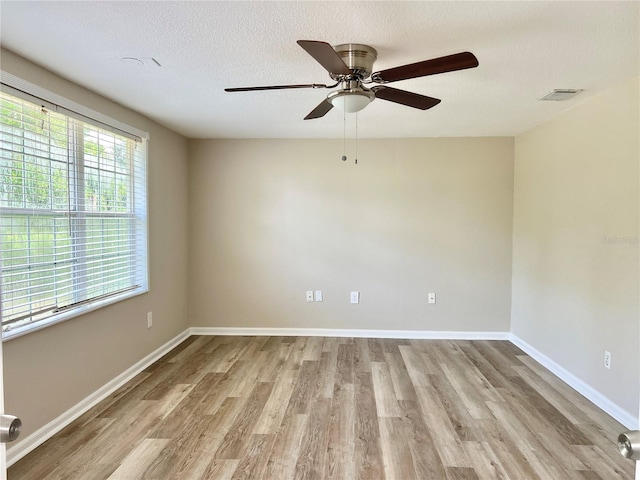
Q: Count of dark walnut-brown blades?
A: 5